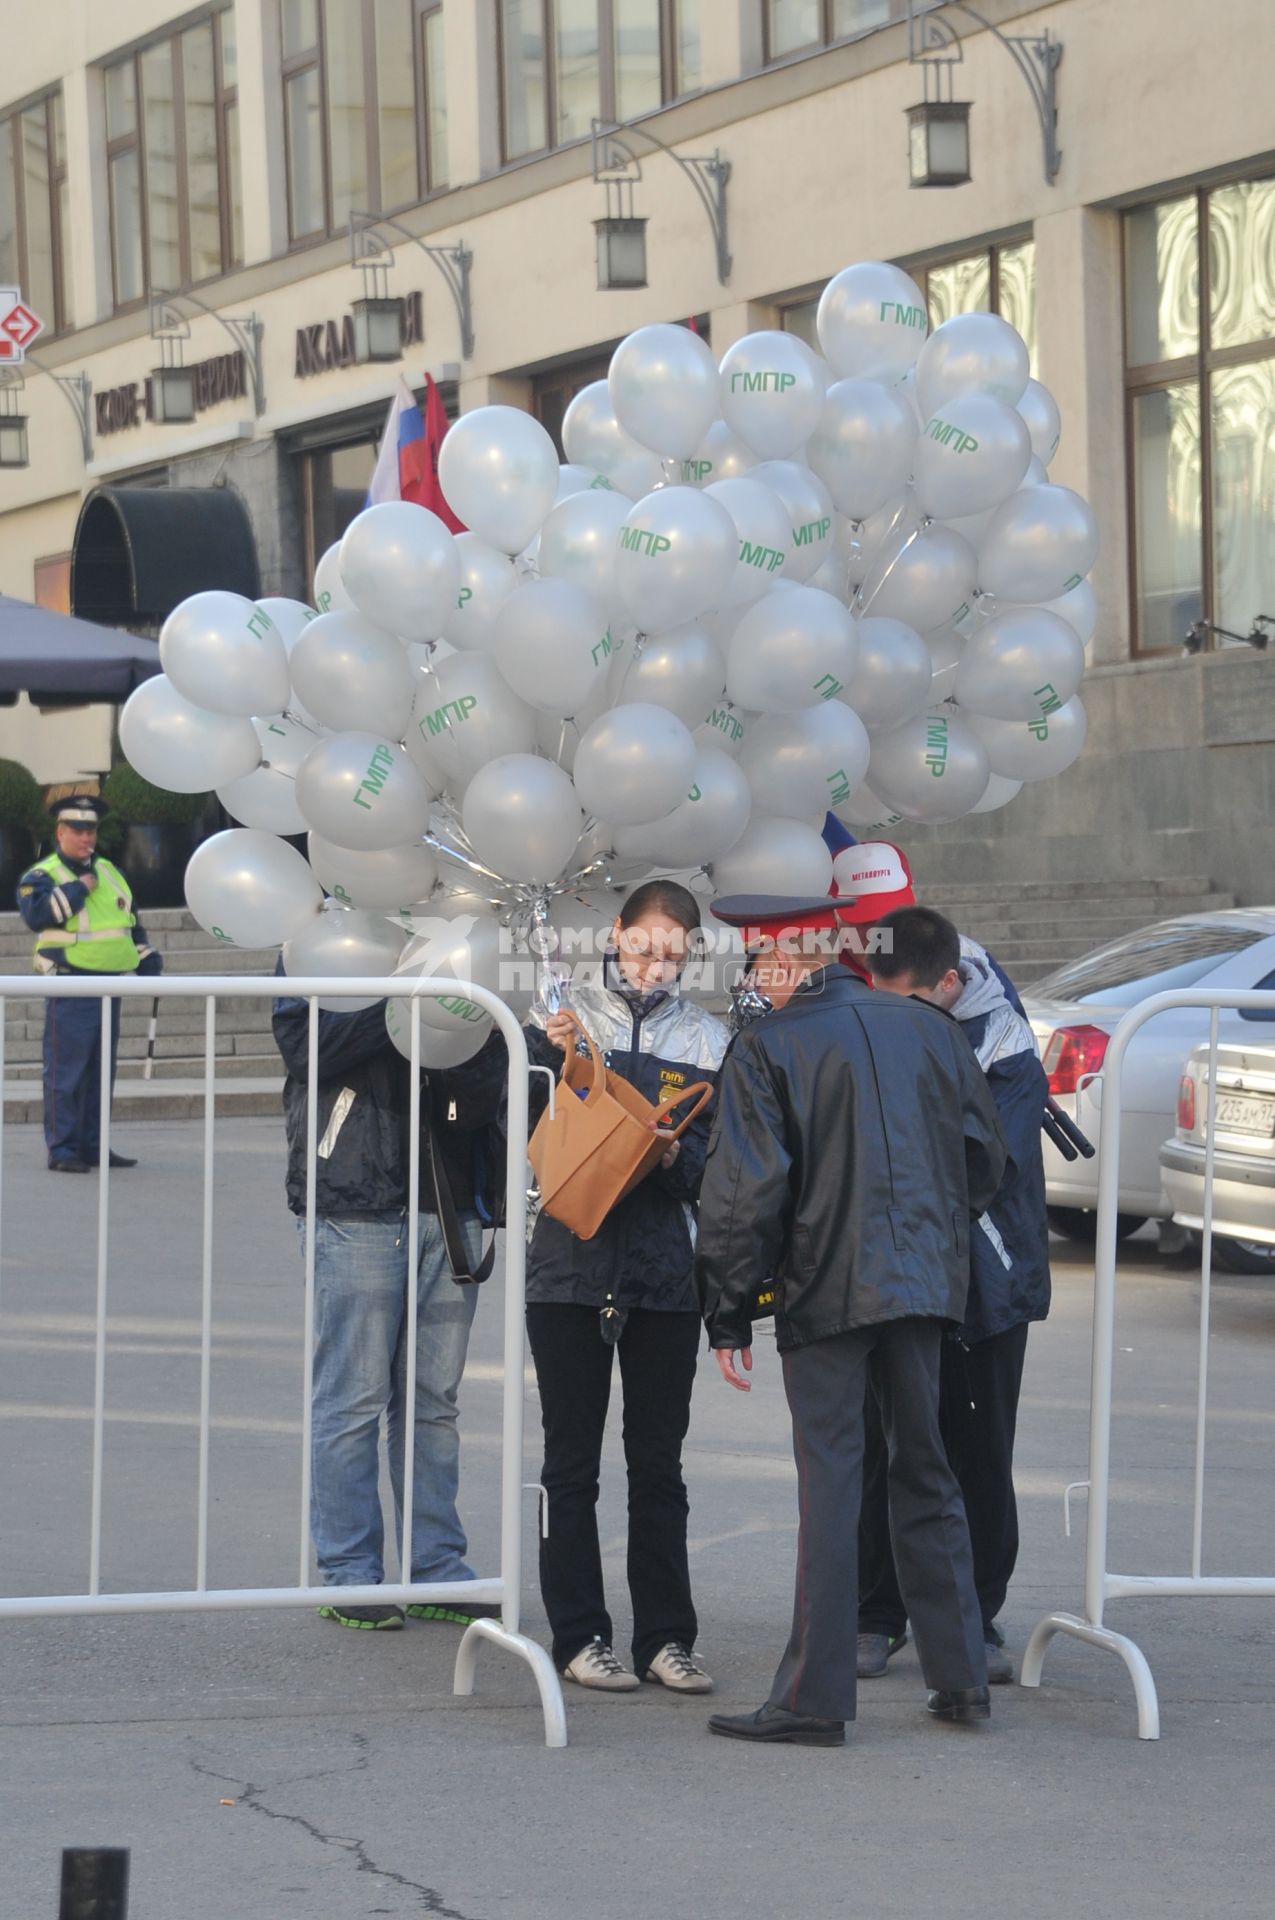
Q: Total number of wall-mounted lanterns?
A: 5